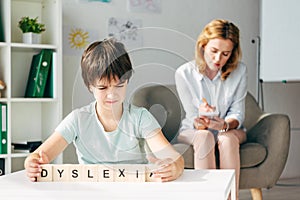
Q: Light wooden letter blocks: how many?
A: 8